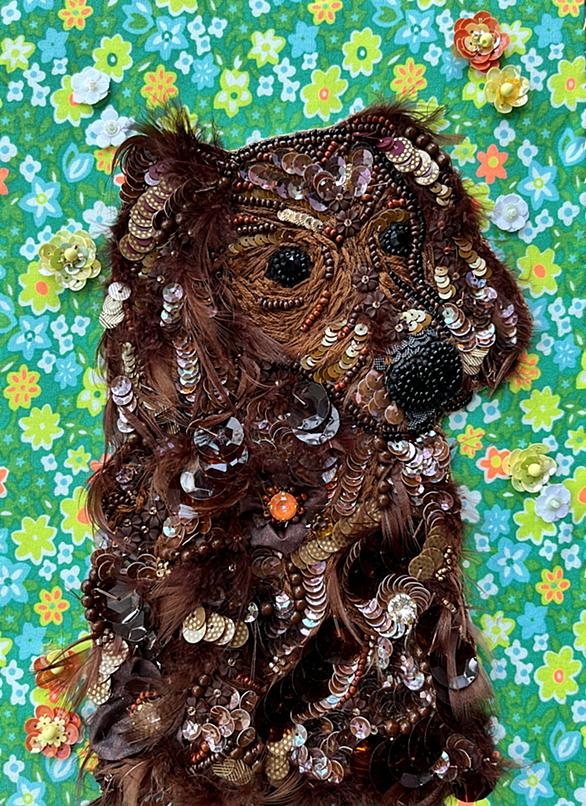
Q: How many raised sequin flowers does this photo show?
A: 10